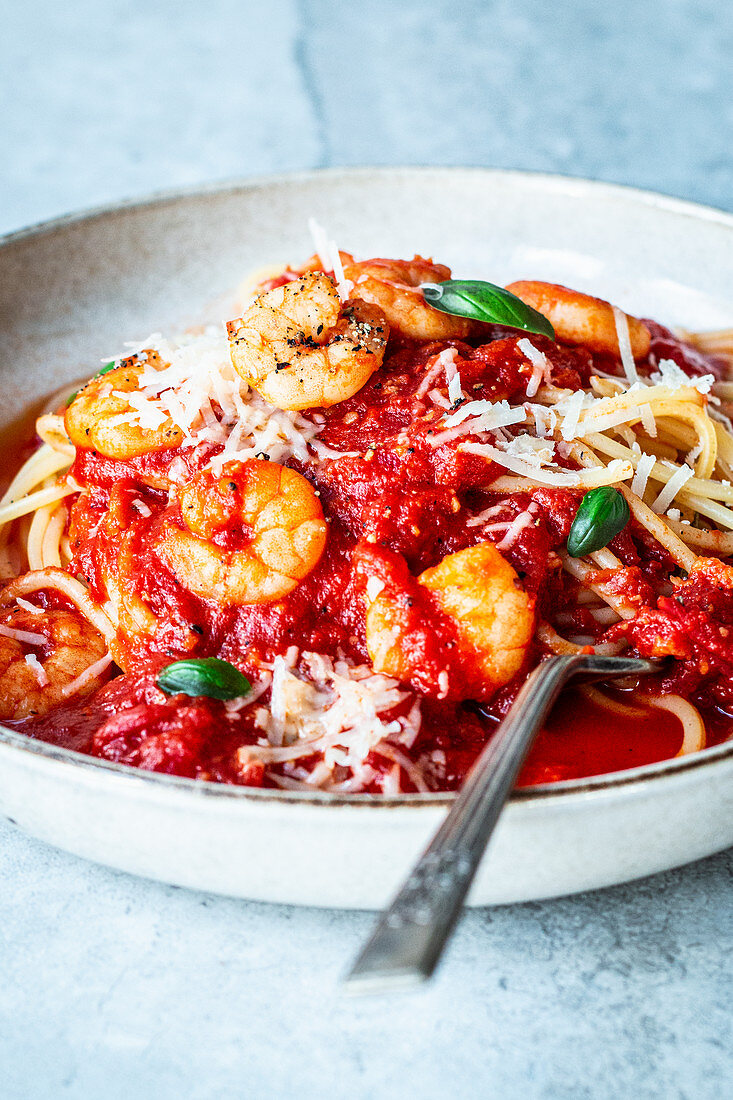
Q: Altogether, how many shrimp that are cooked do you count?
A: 7